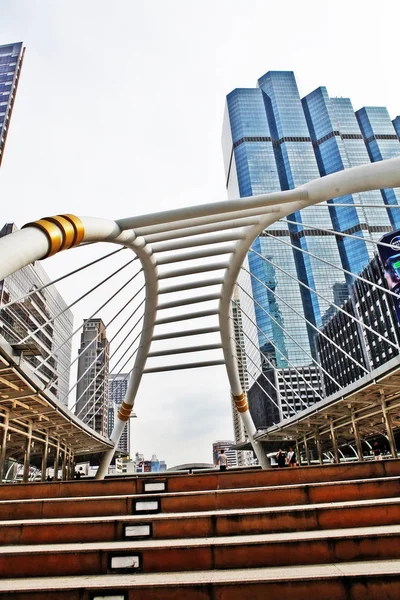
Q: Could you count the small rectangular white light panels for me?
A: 5